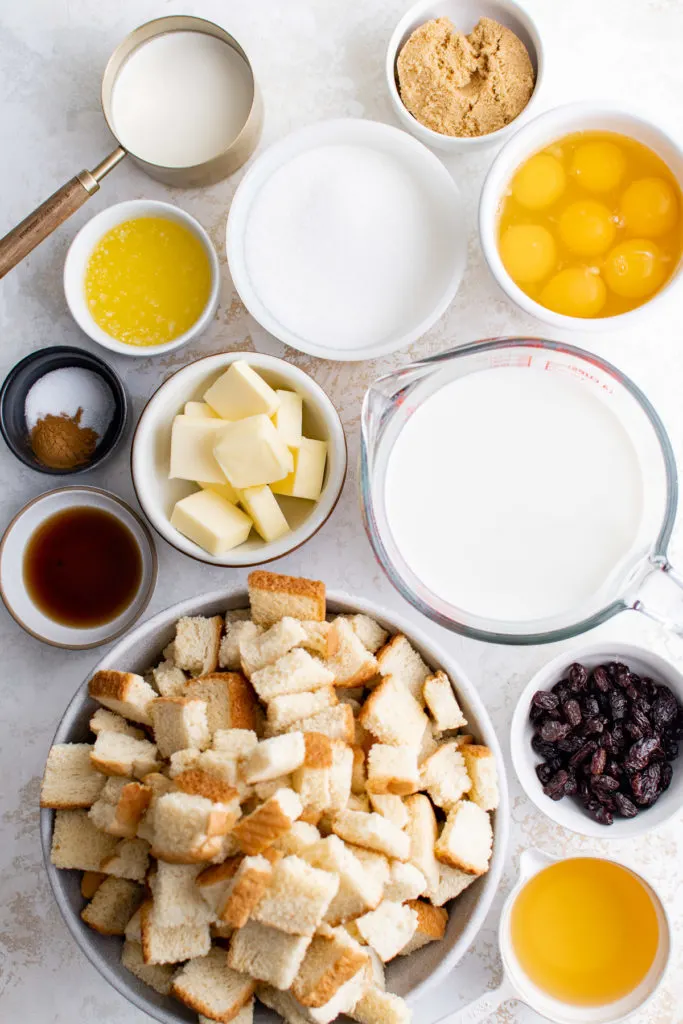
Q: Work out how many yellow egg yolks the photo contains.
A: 7